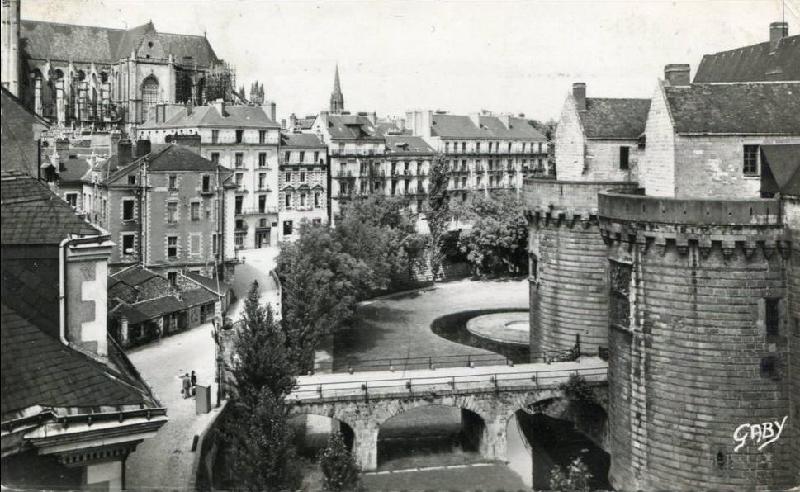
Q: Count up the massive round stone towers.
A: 2